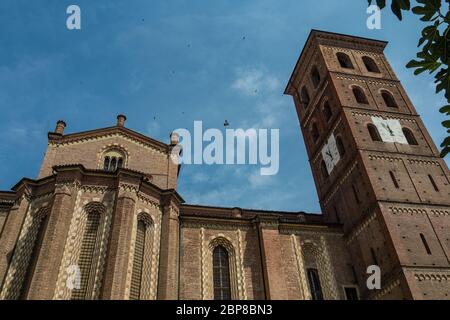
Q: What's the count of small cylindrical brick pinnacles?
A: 3